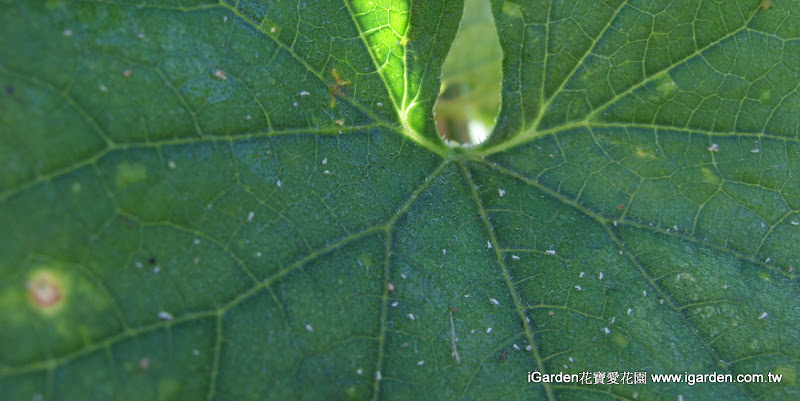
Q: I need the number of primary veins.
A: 5